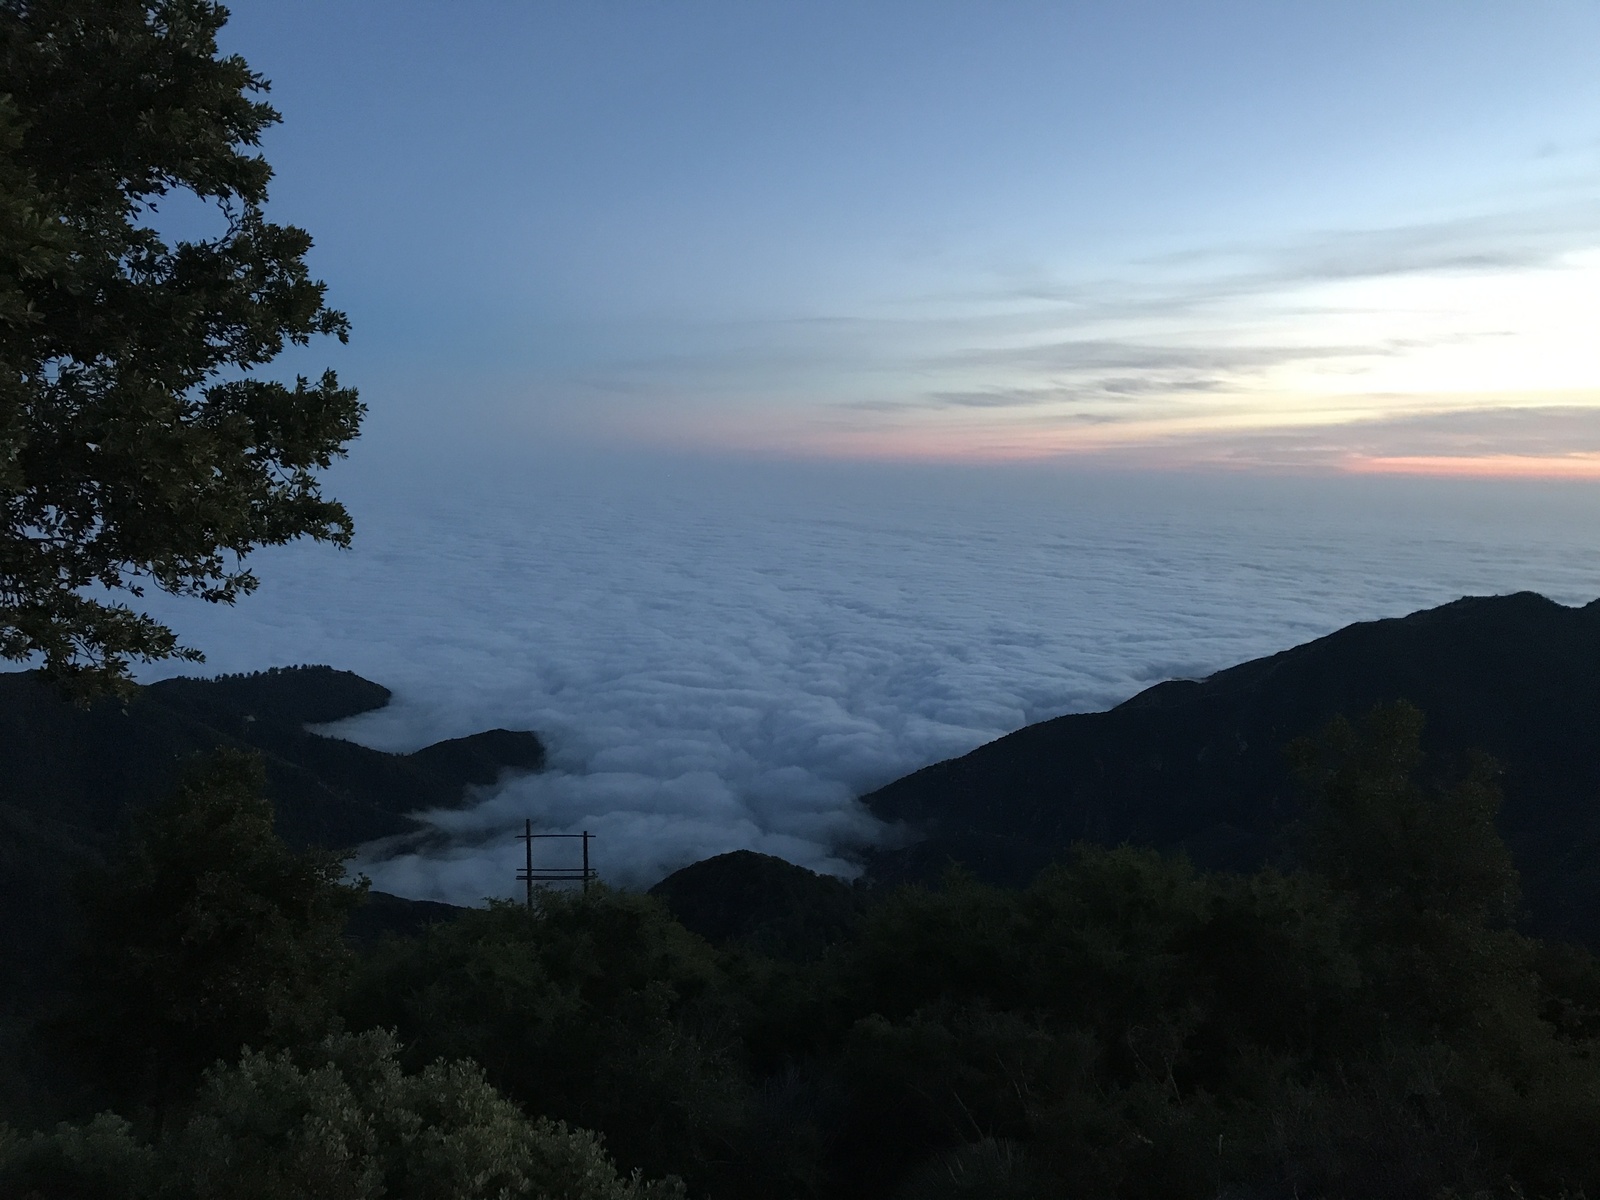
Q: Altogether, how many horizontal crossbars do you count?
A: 3